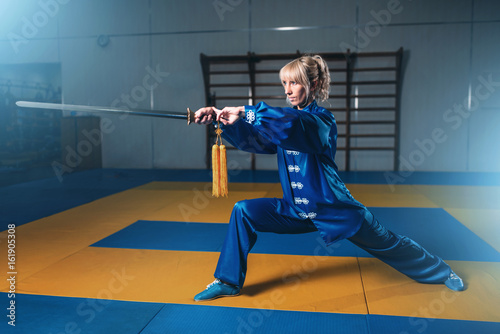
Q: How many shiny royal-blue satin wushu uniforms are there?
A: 1